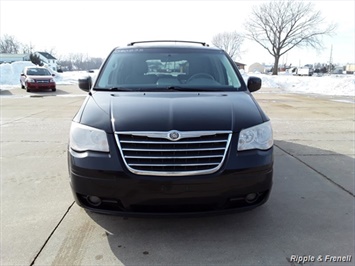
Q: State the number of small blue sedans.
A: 0